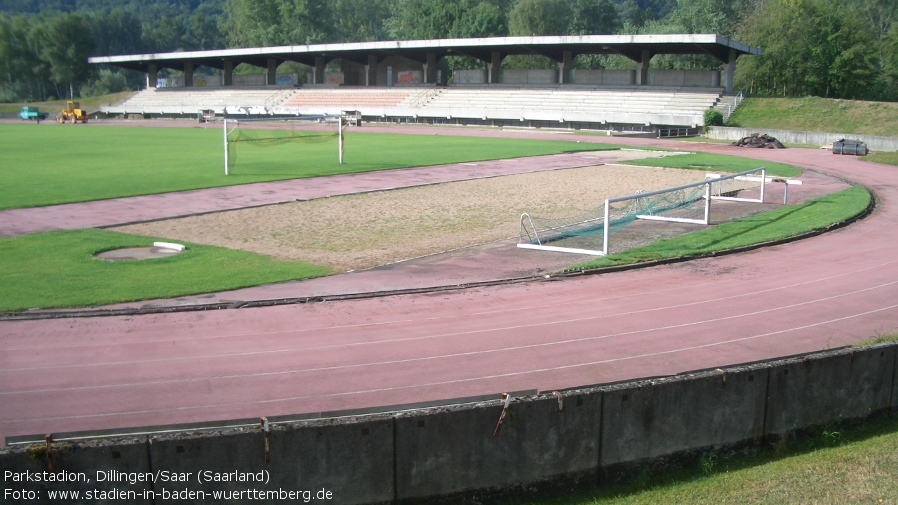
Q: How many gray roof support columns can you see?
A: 11